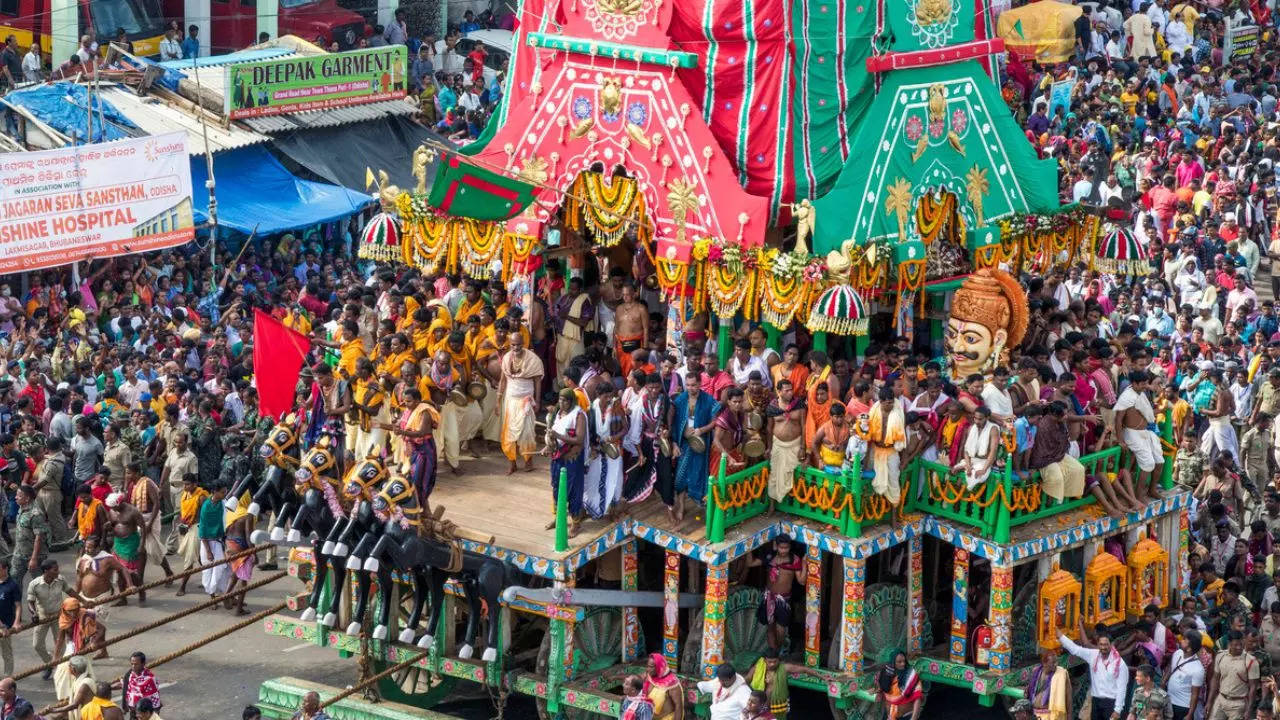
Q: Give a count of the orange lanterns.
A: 3